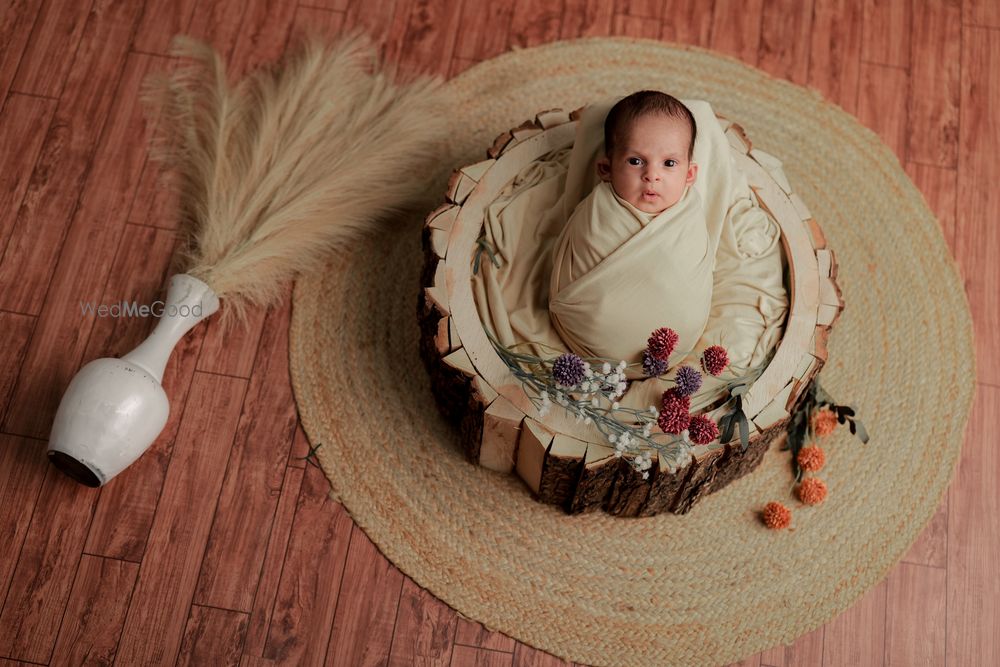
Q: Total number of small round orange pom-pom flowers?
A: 4